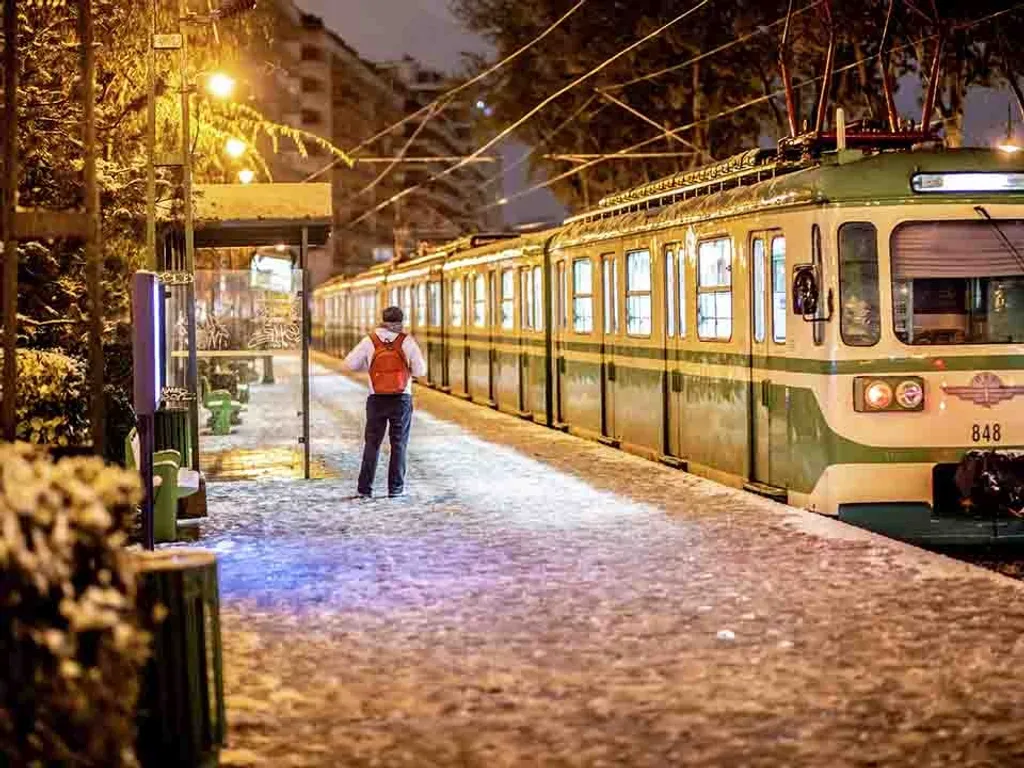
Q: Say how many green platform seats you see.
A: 2